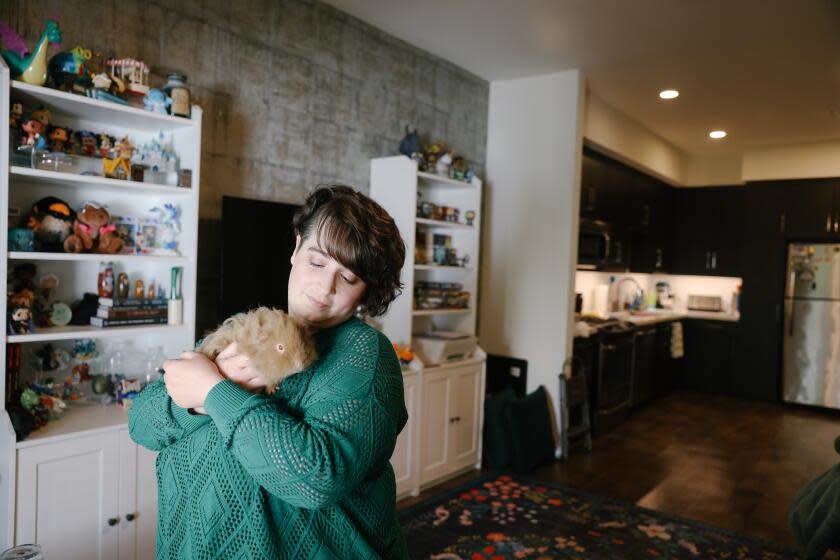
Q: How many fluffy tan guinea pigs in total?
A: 1